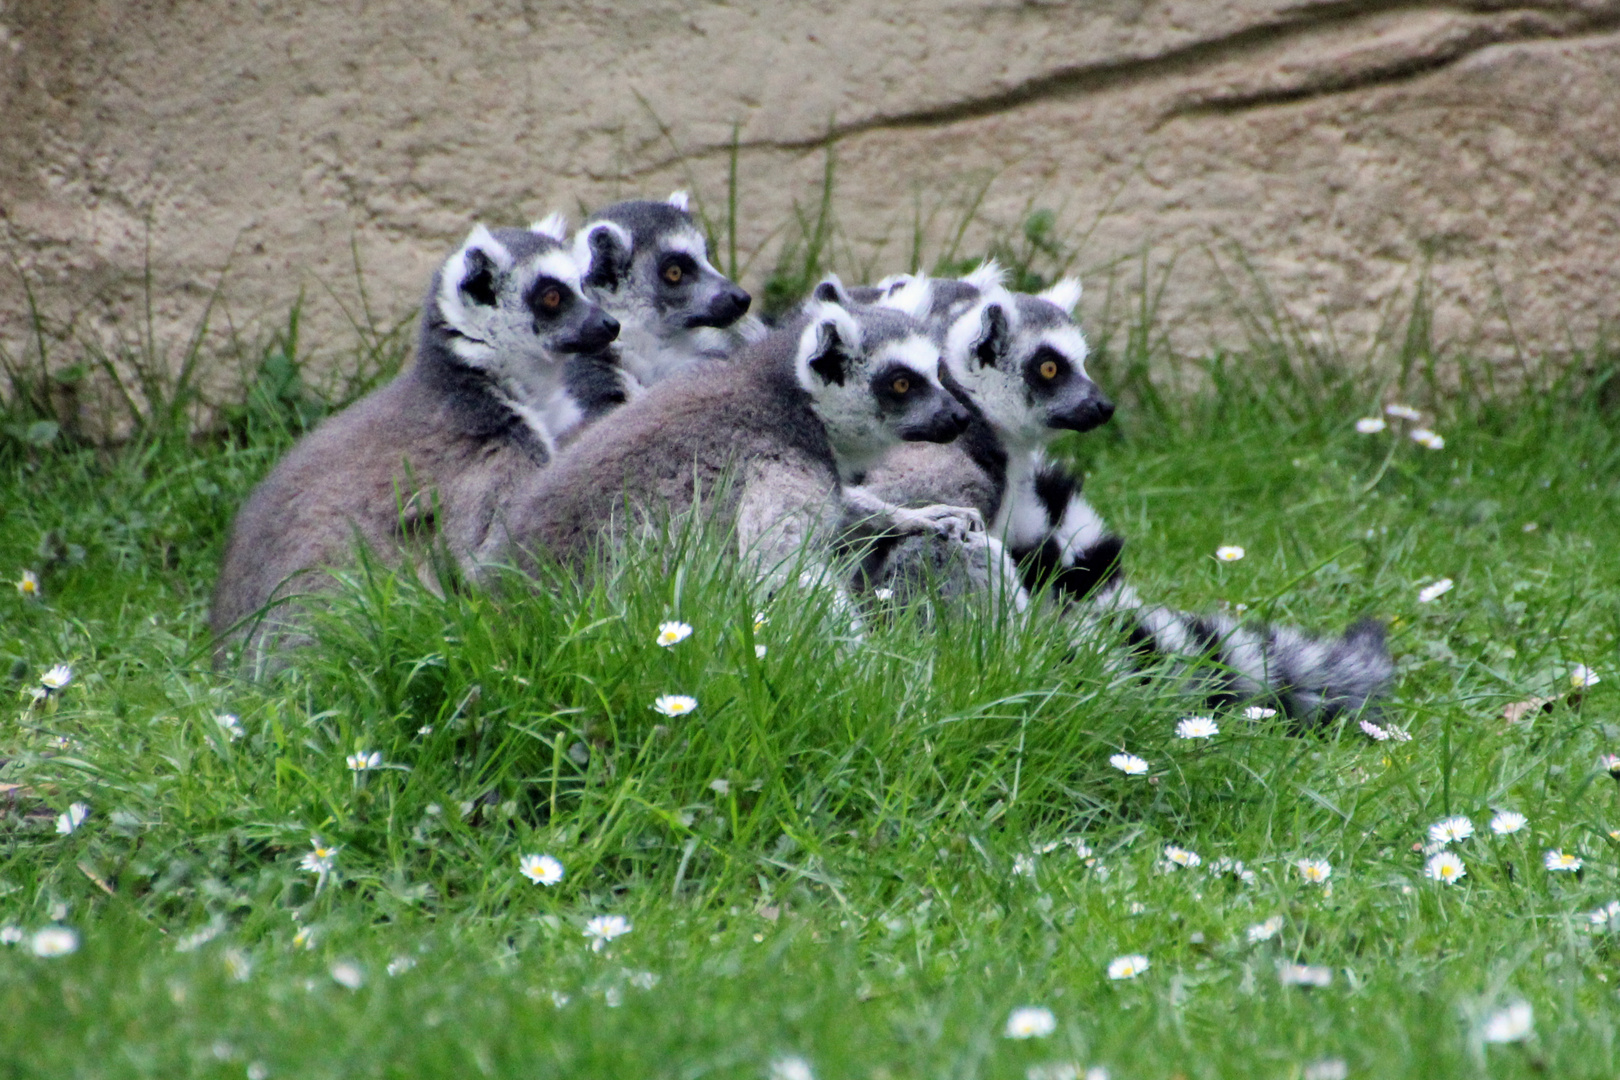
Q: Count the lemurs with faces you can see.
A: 4